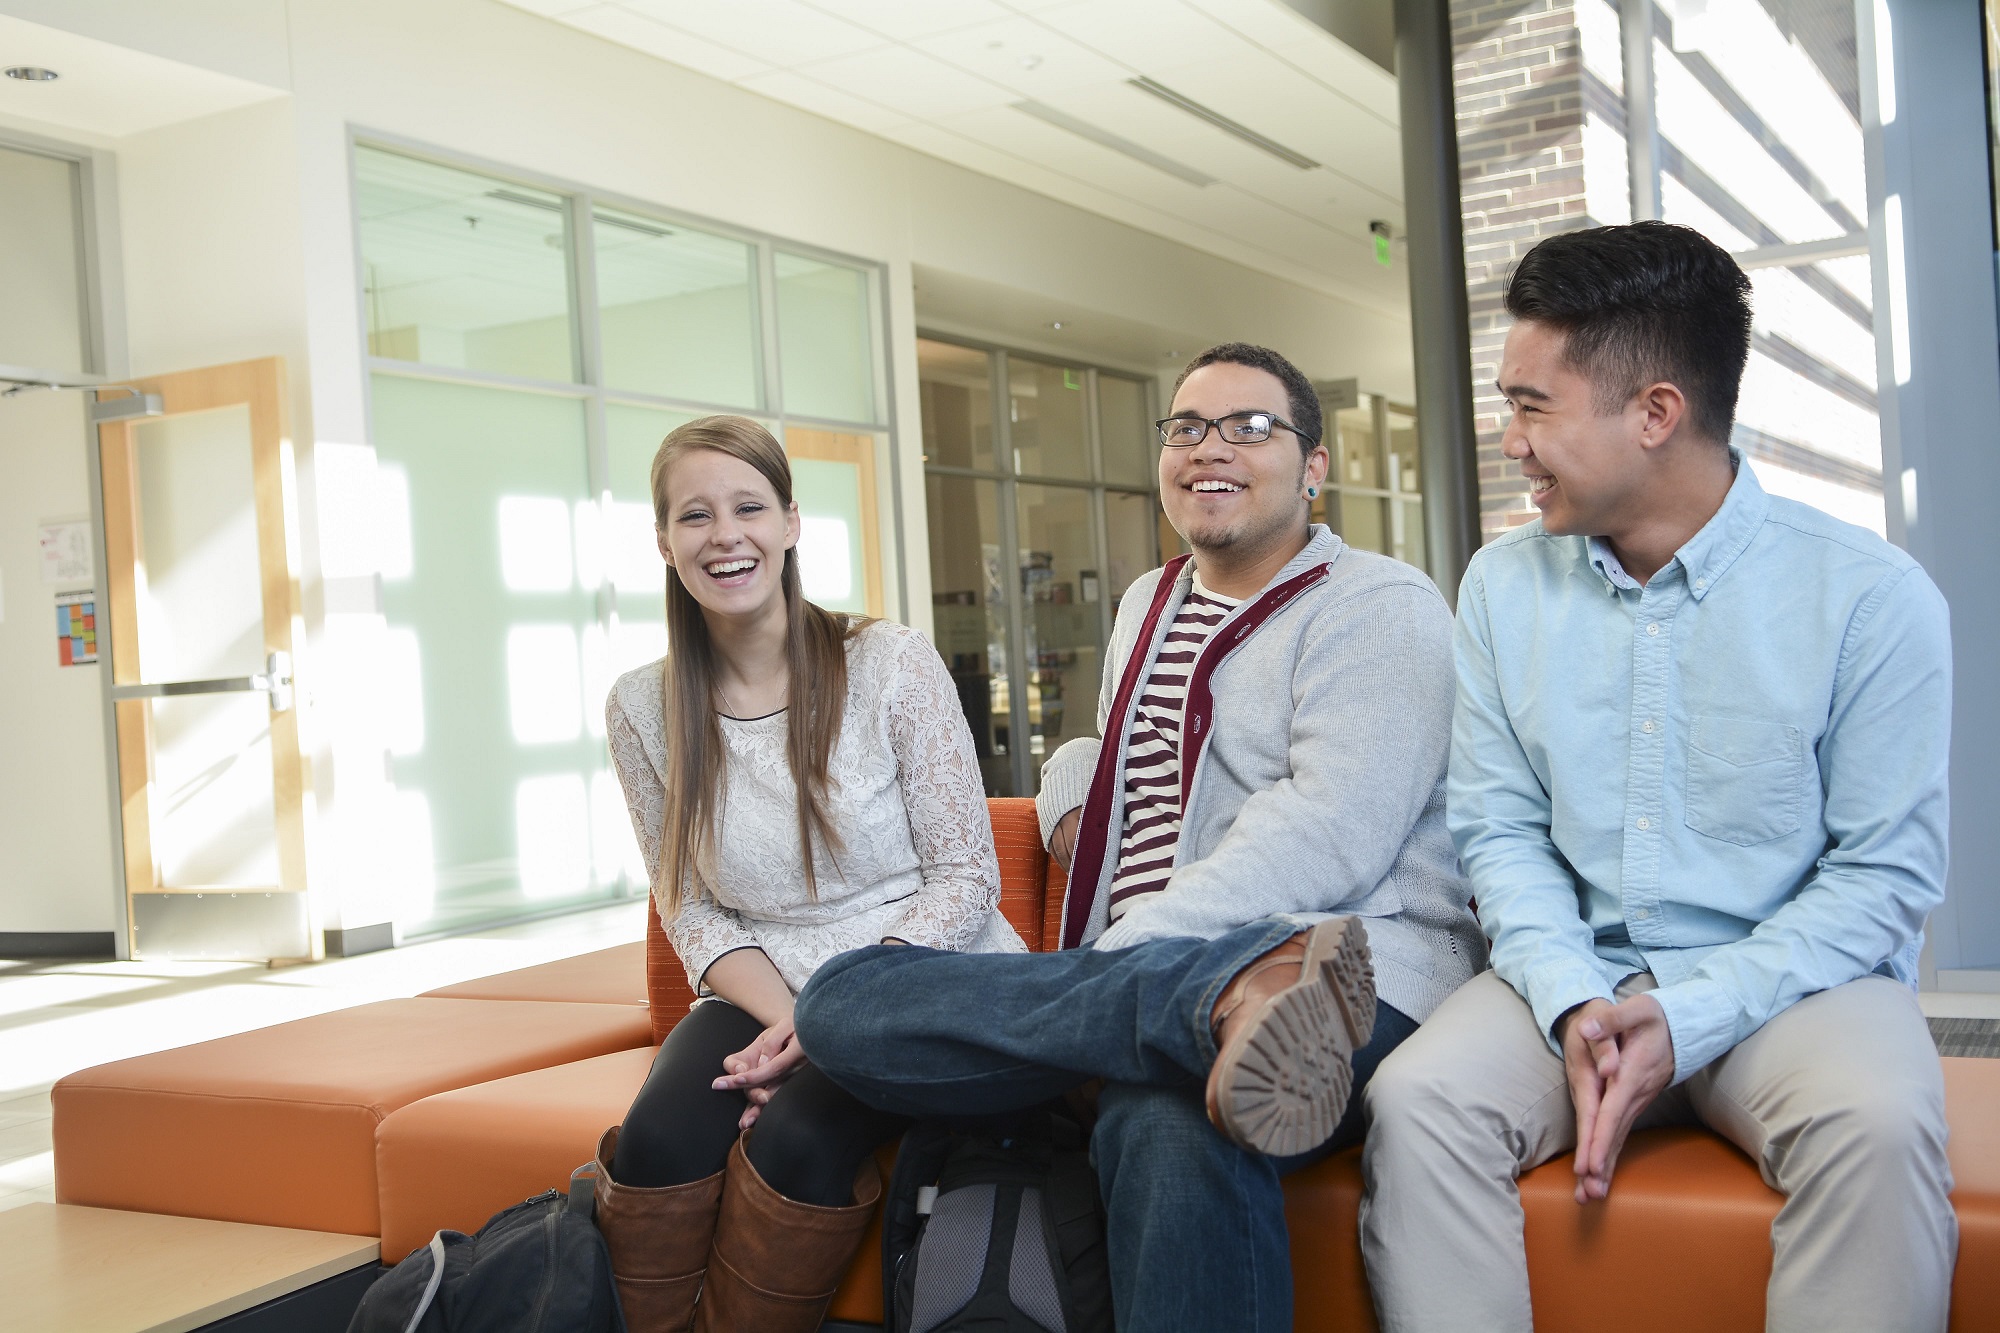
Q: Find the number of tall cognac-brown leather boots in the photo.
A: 2